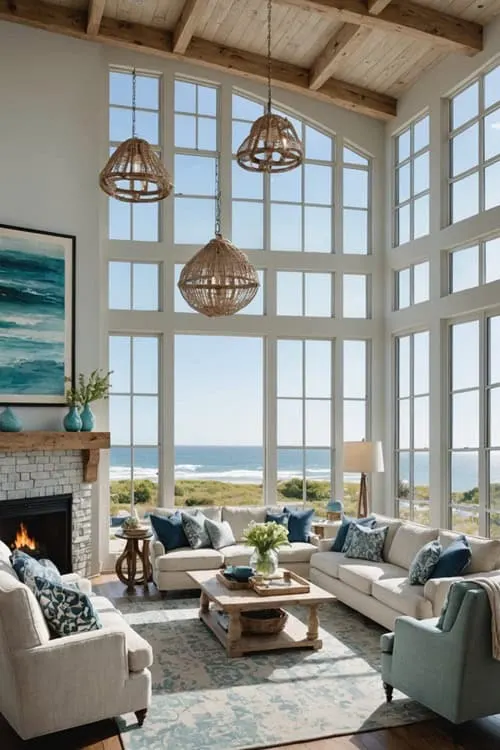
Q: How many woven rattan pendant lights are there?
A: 3